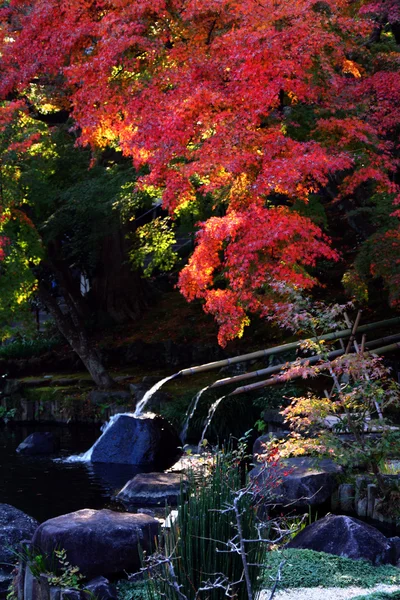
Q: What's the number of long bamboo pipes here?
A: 3